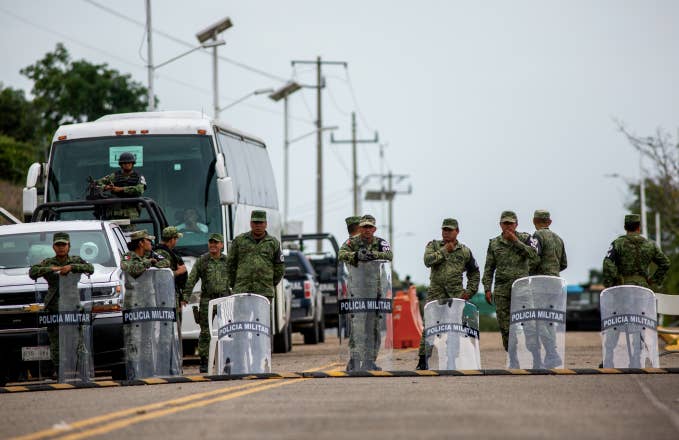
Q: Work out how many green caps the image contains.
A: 11